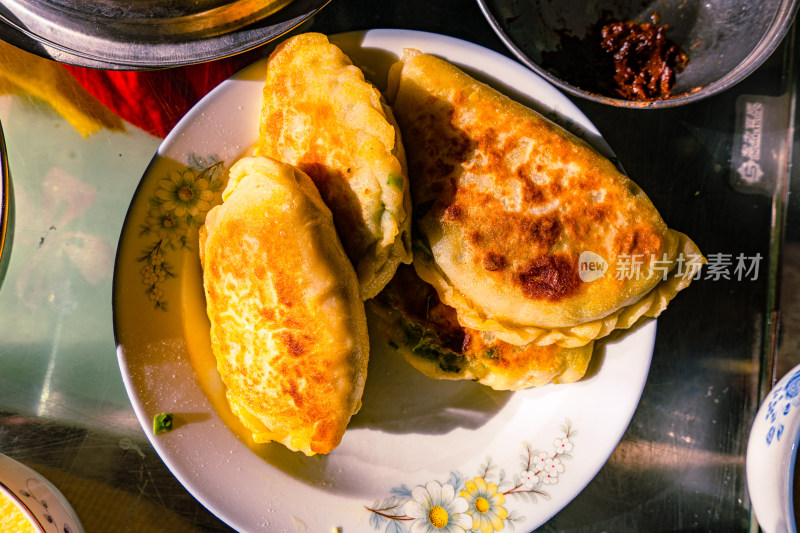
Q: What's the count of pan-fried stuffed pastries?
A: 4